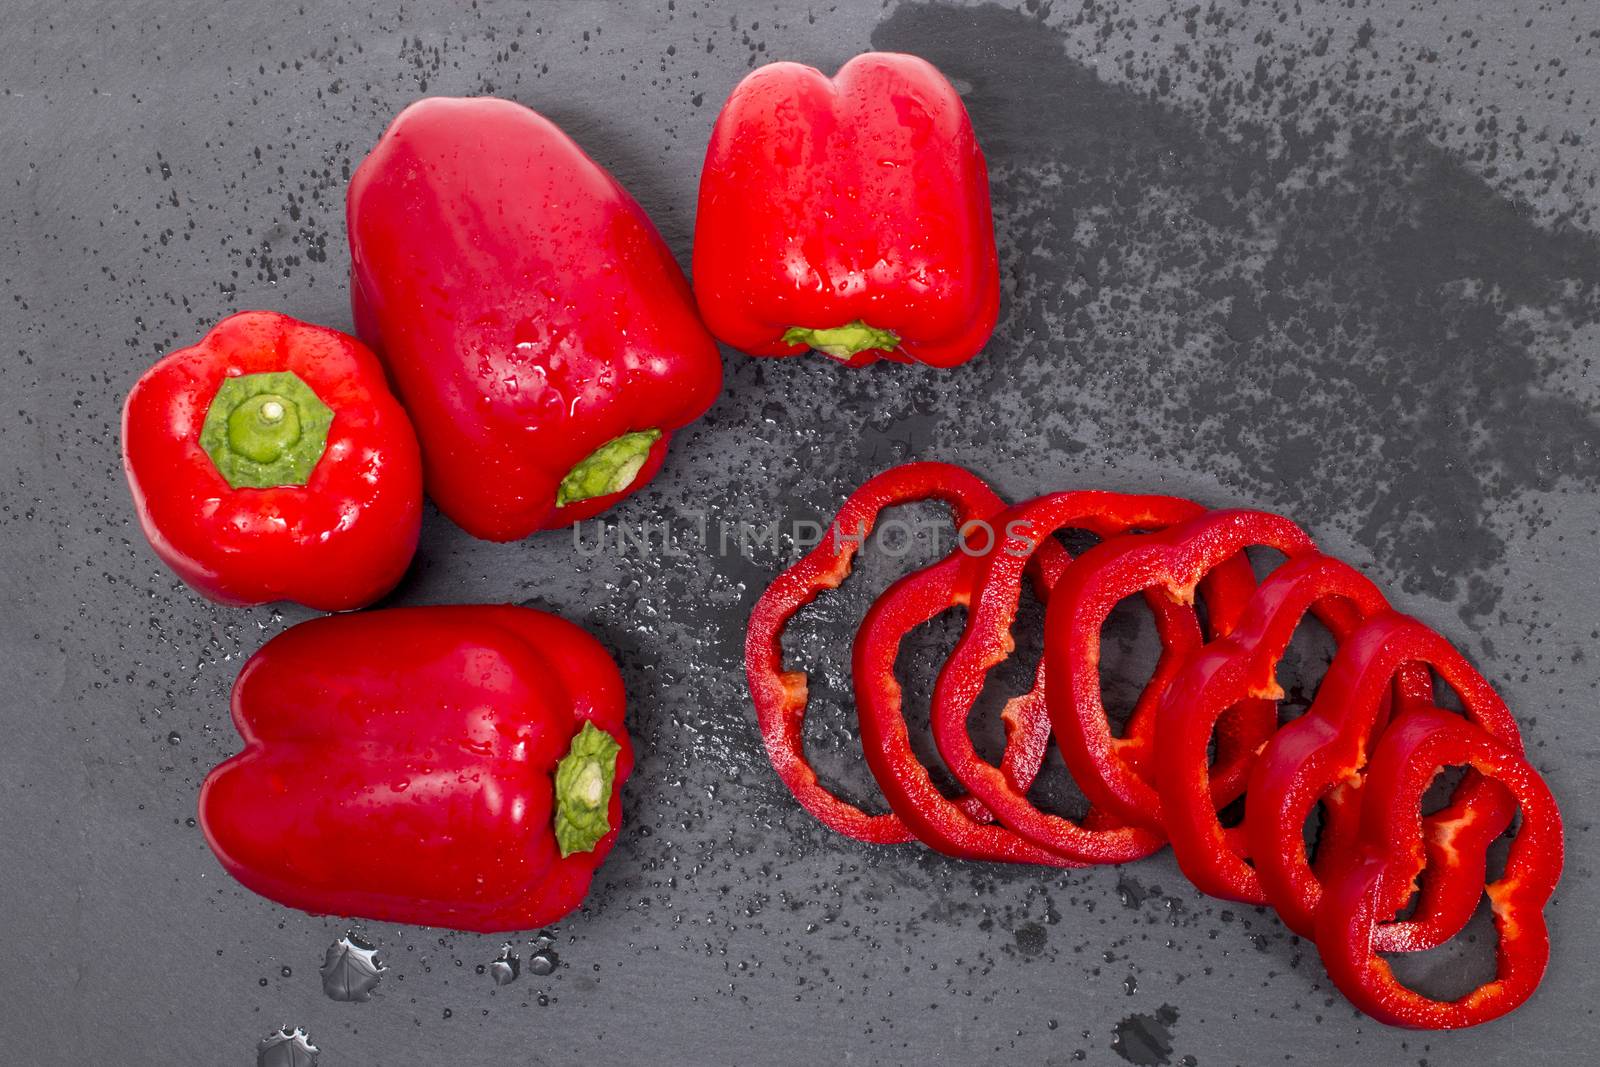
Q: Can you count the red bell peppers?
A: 4